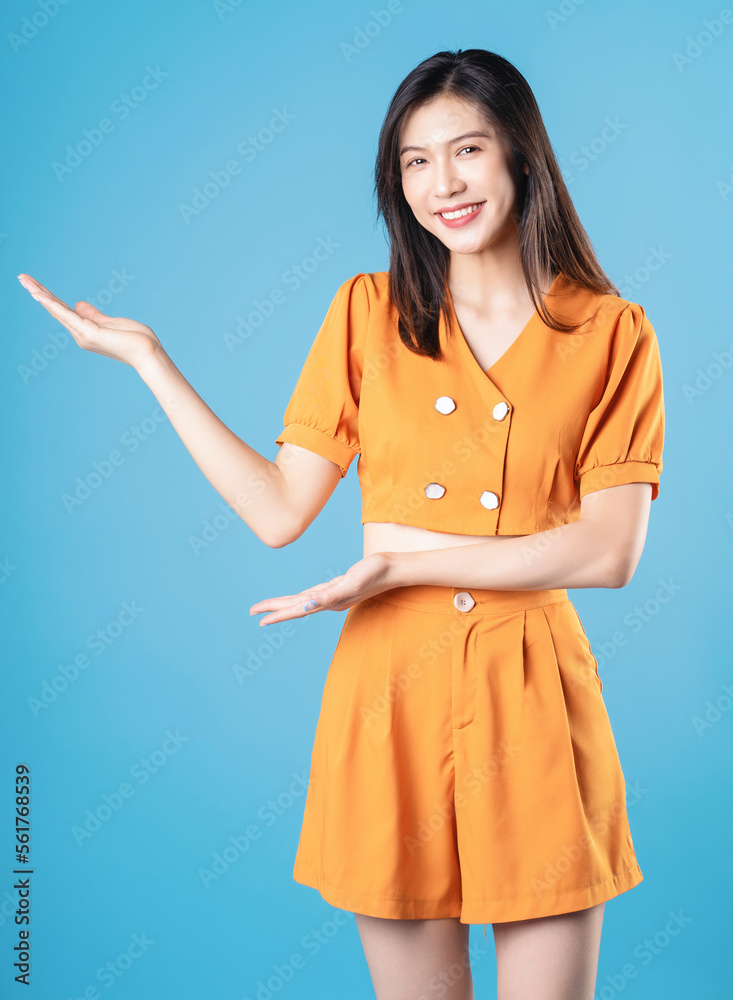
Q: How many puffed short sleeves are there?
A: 2